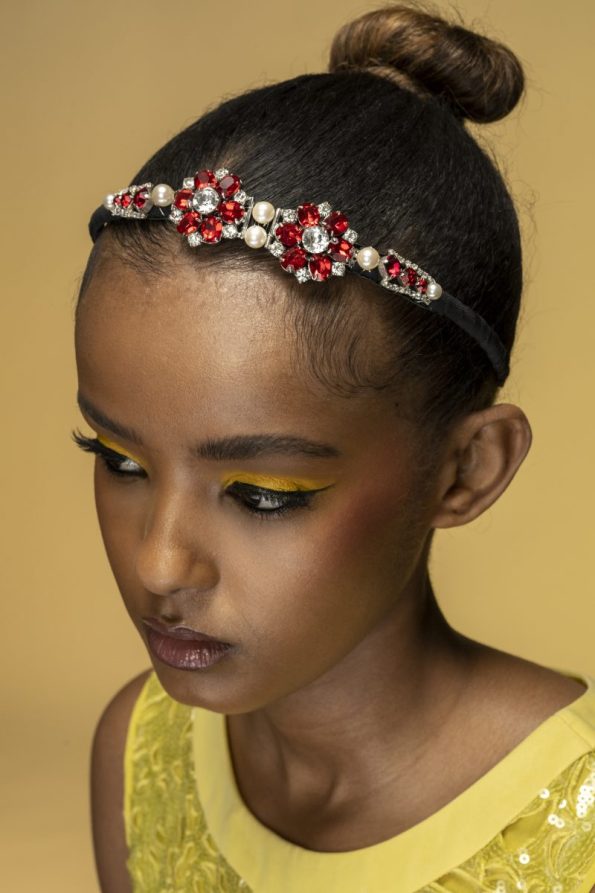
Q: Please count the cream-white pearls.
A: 6